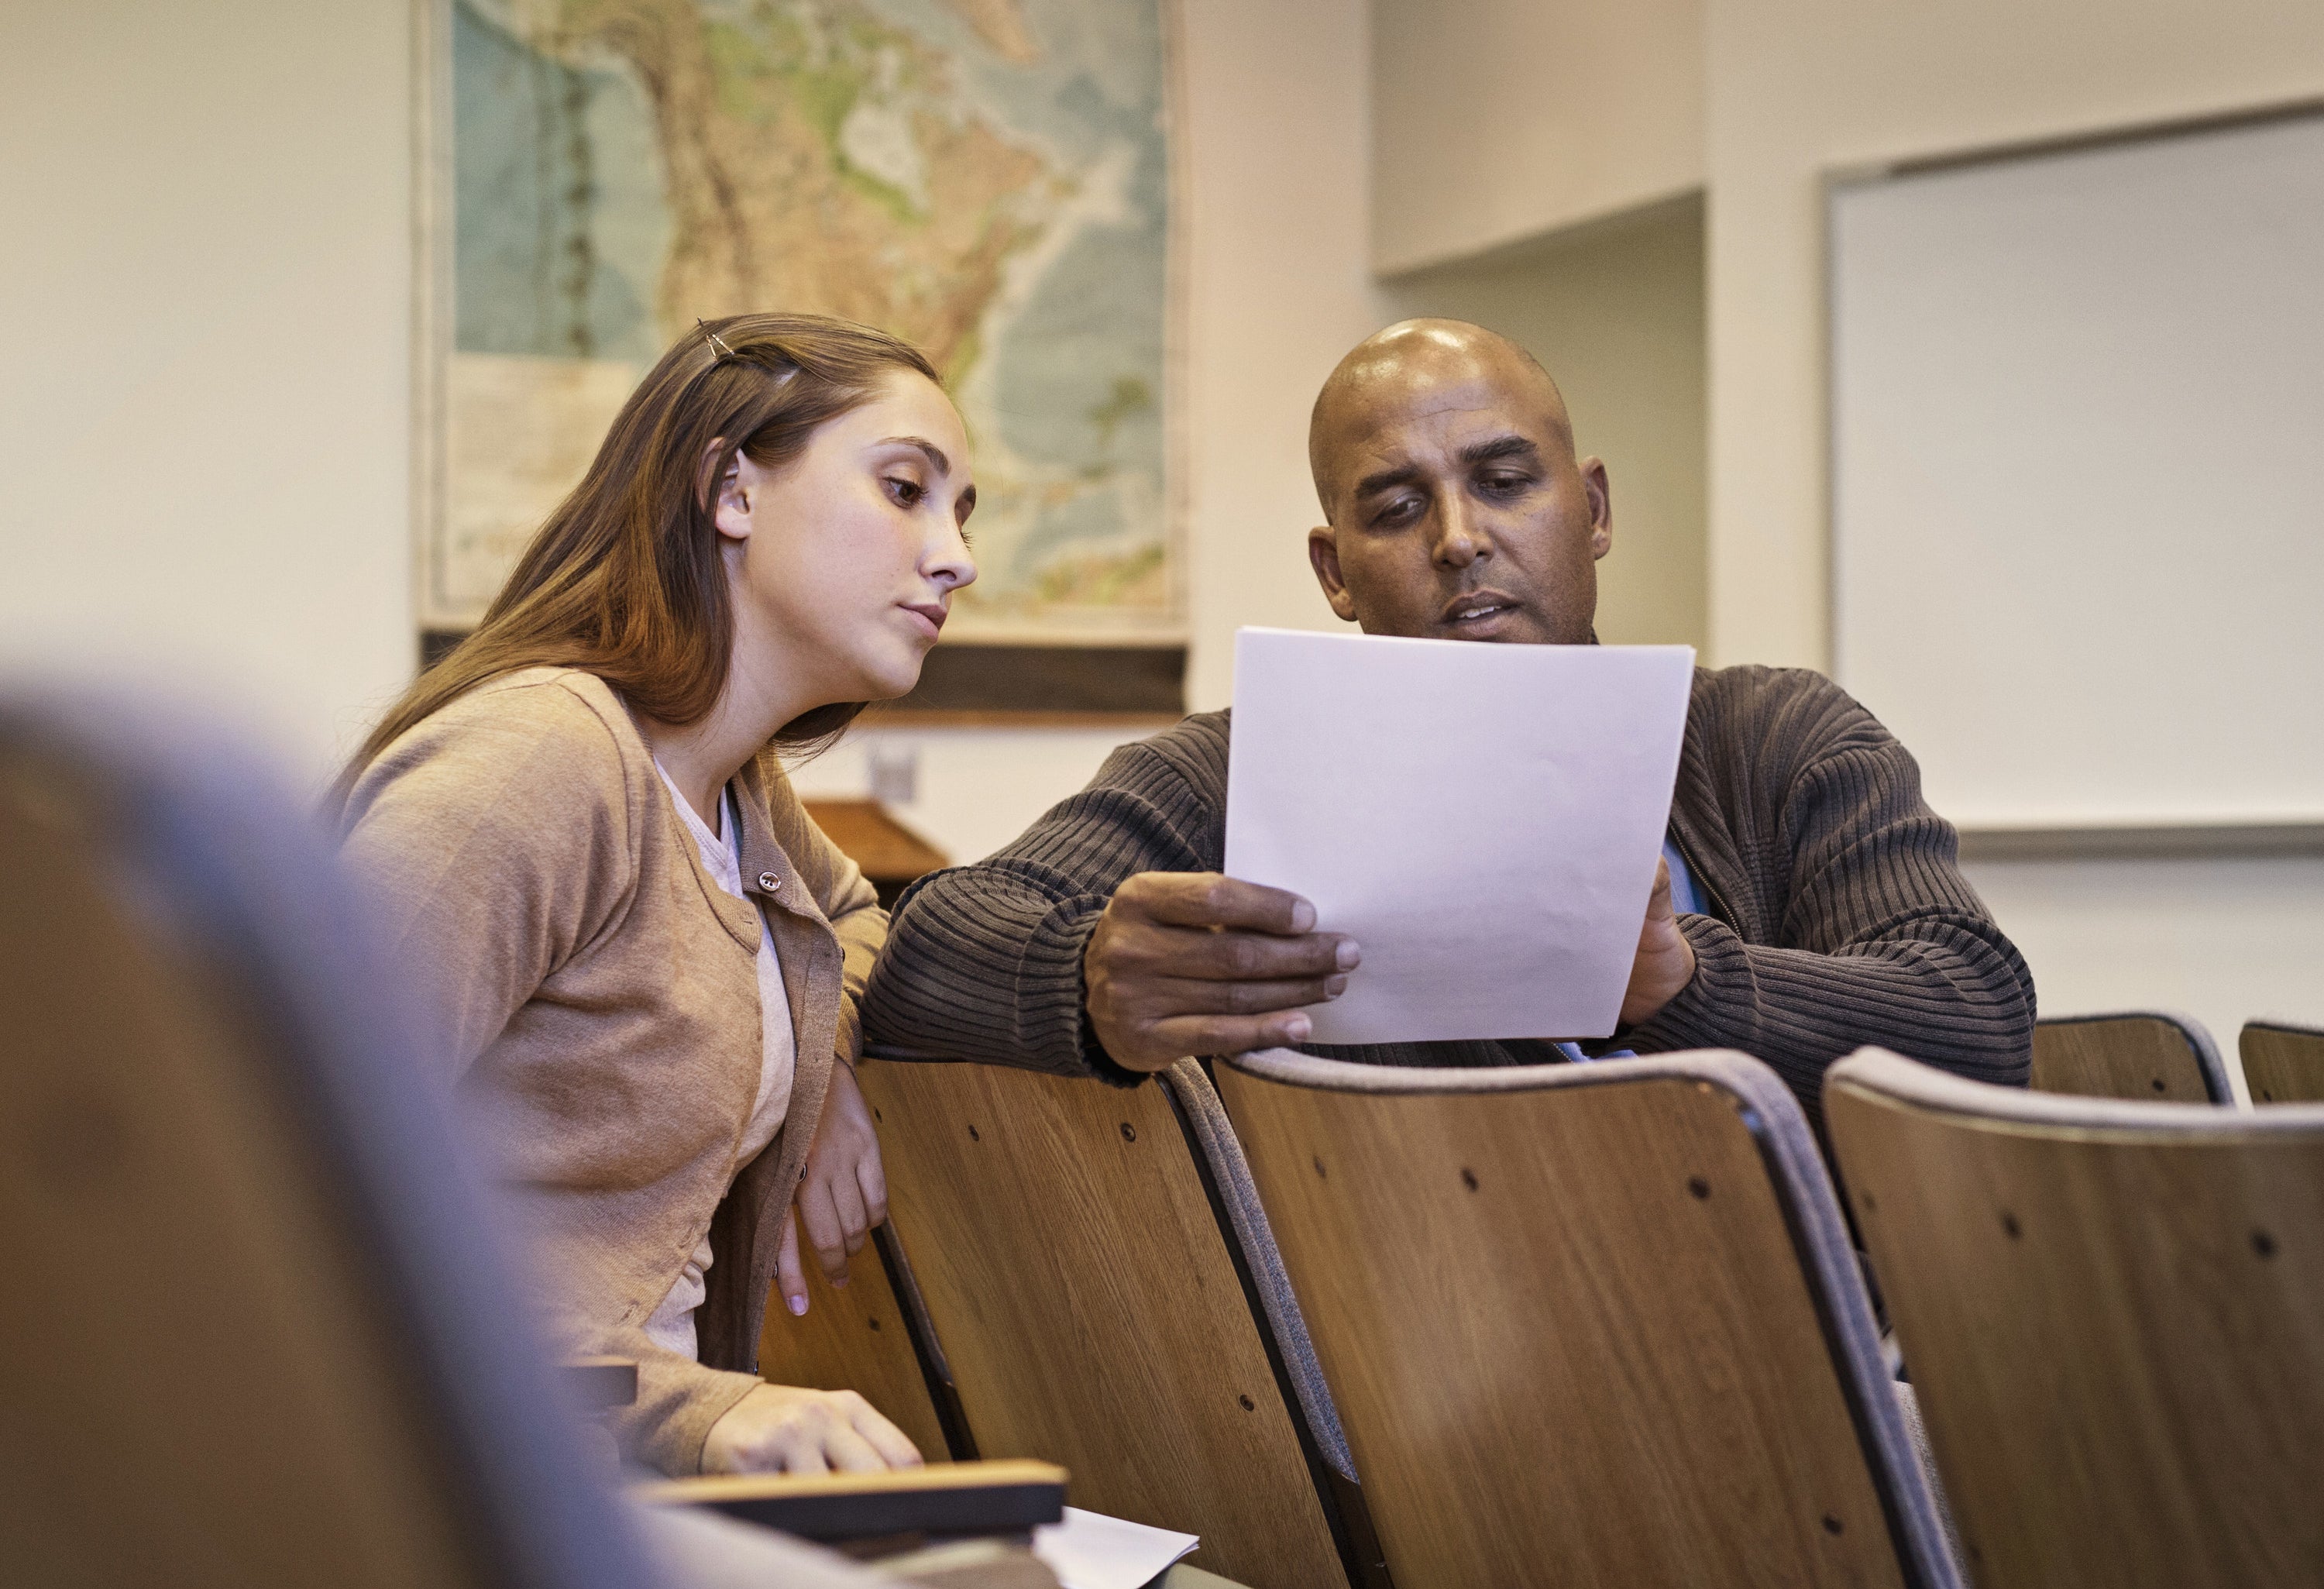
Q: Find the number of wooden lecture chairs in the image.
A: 7